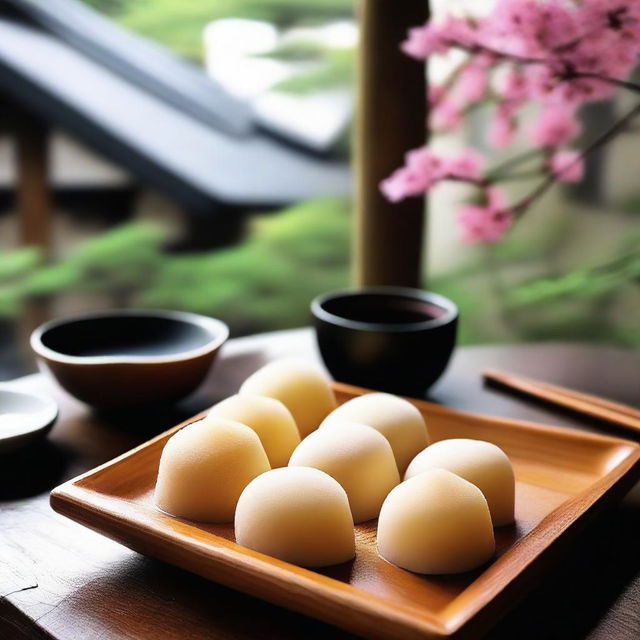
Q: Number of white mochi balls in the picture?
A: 8